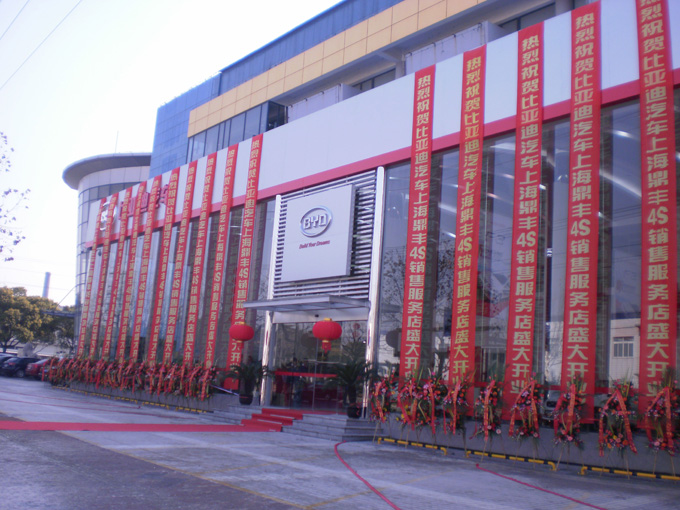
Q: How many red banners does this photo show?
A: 15